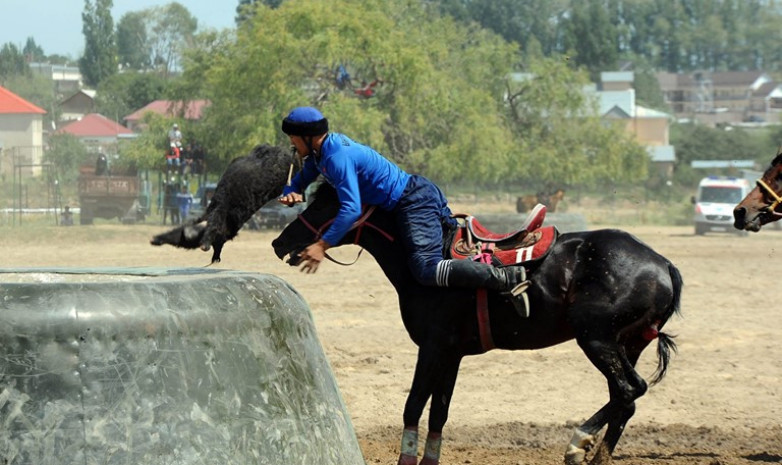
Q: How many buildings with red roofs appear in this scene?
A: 3